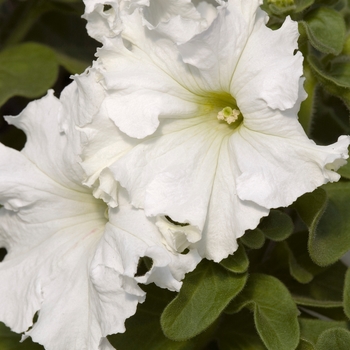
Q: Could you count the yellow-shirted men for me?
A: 0